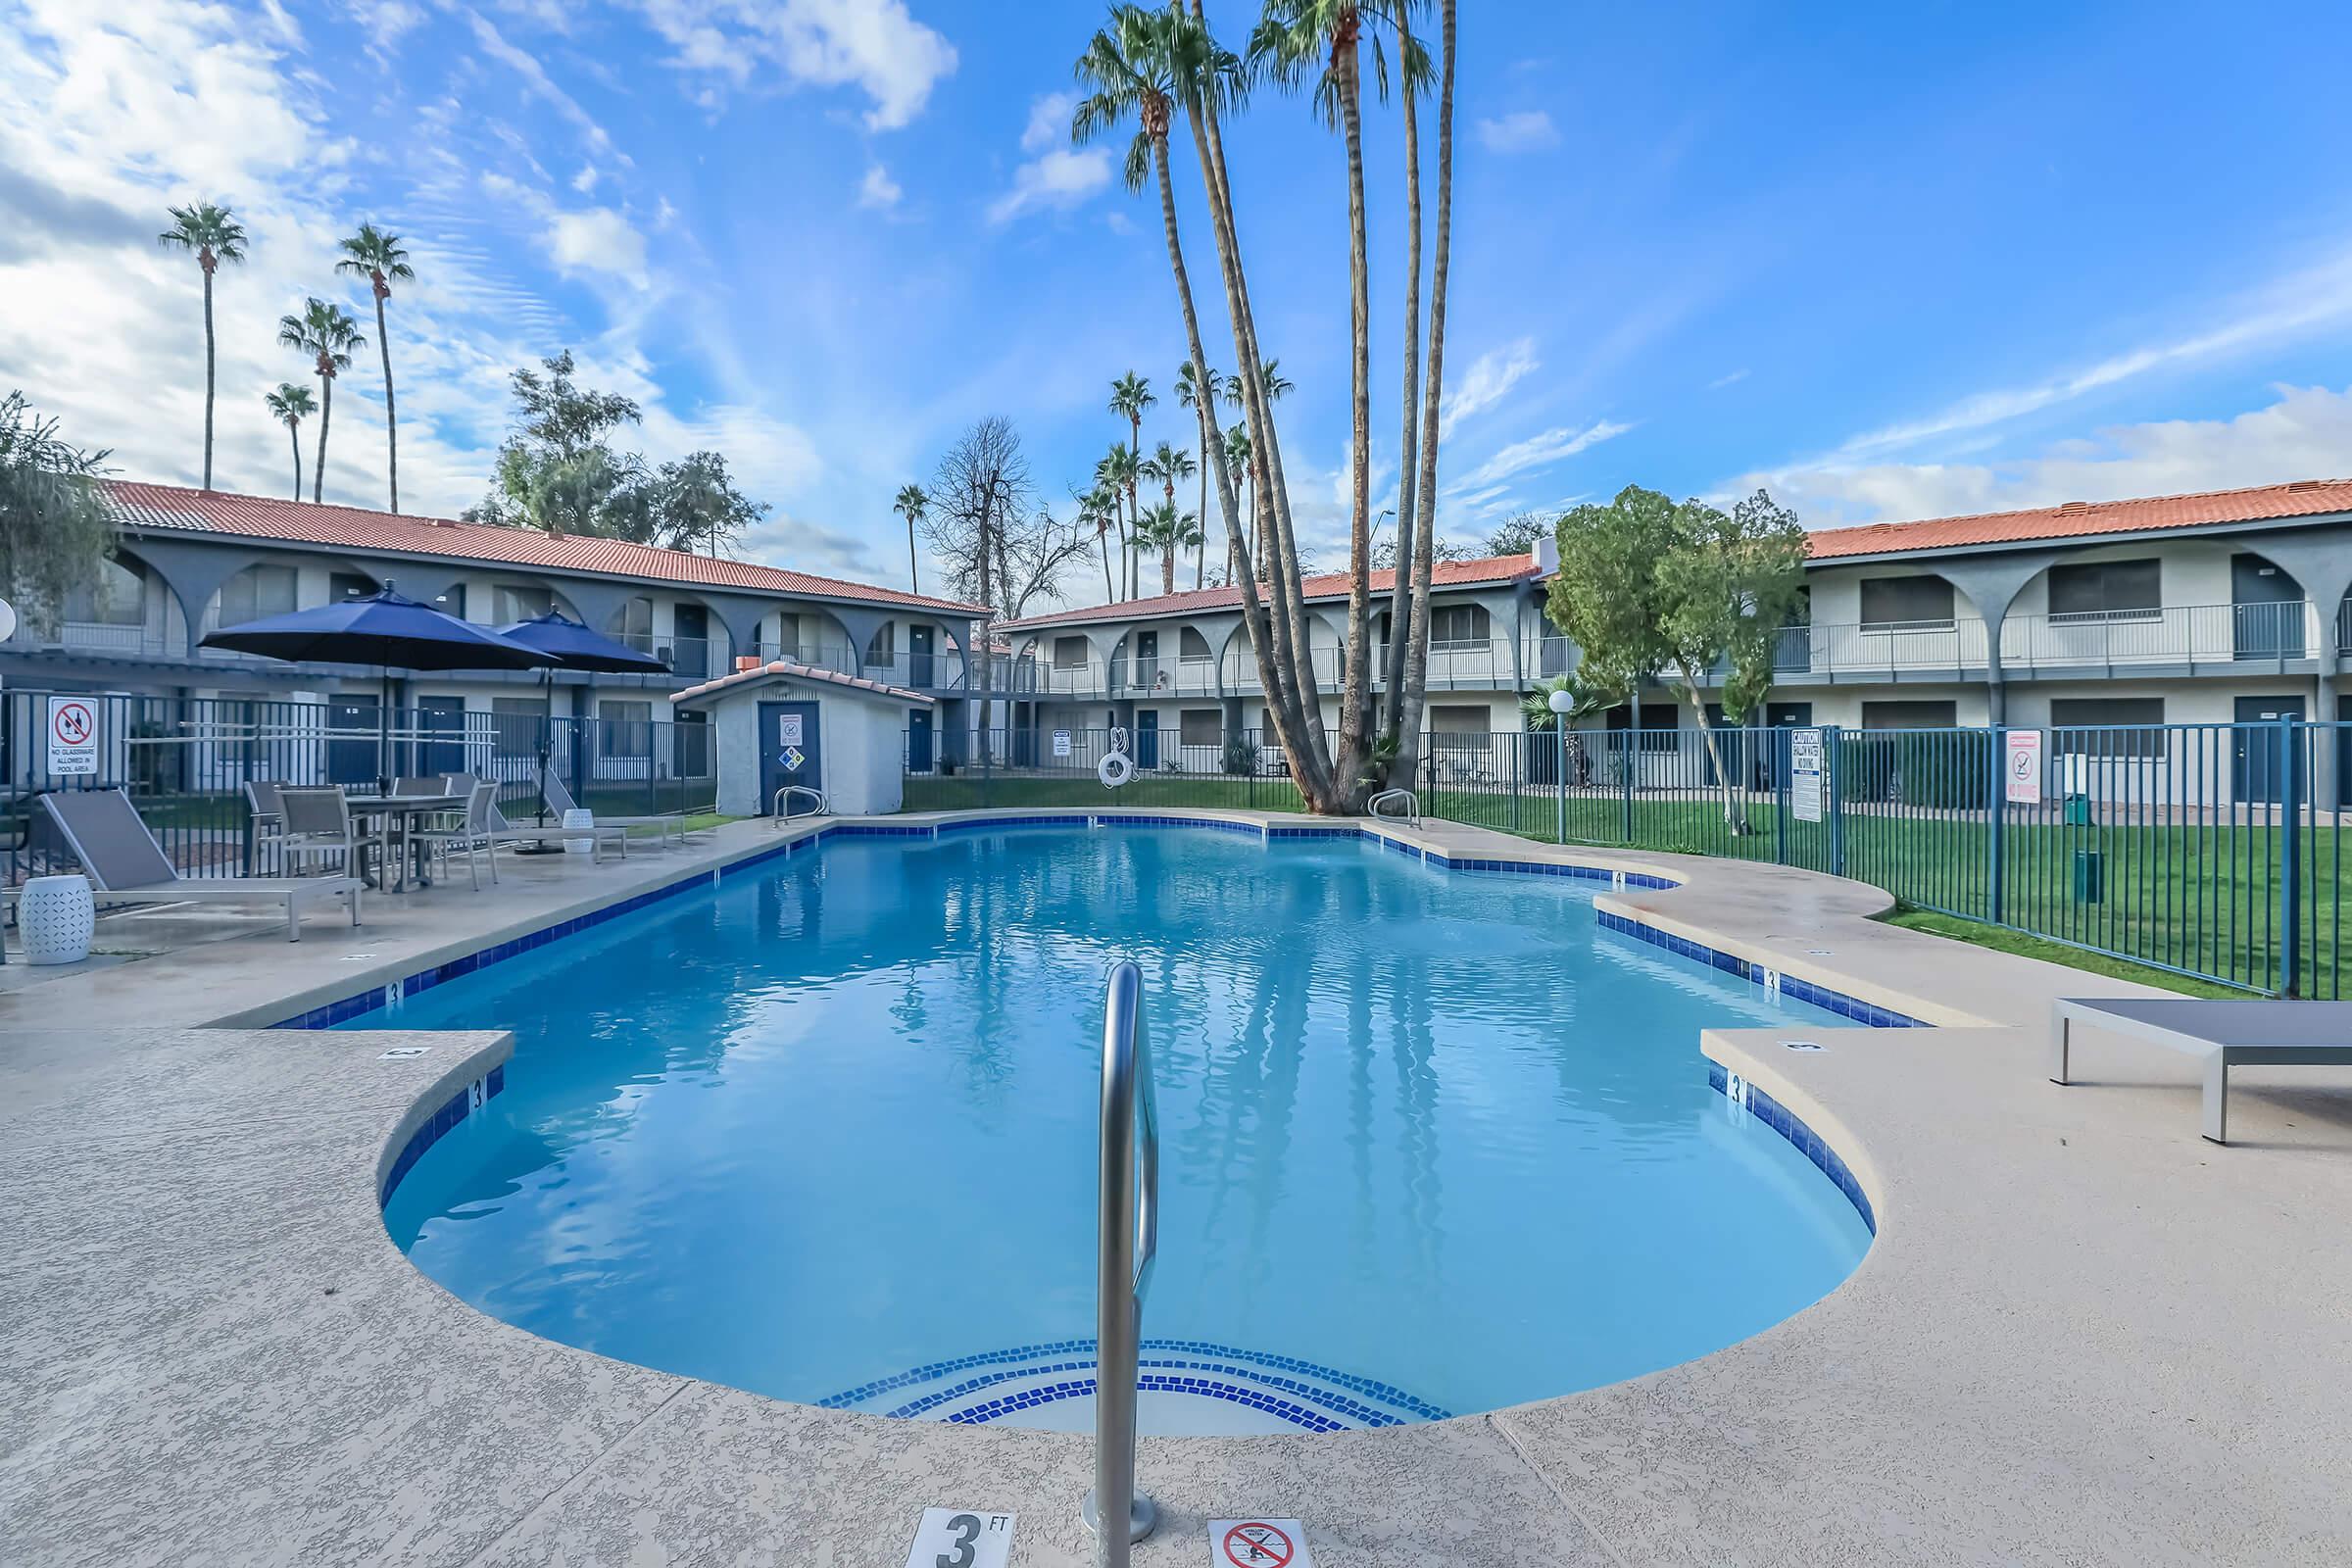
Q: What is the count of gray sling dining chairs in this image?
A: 4